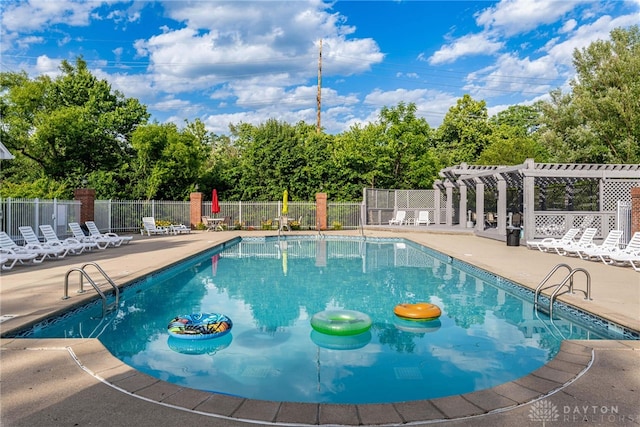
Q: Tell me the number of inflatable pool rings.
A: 3